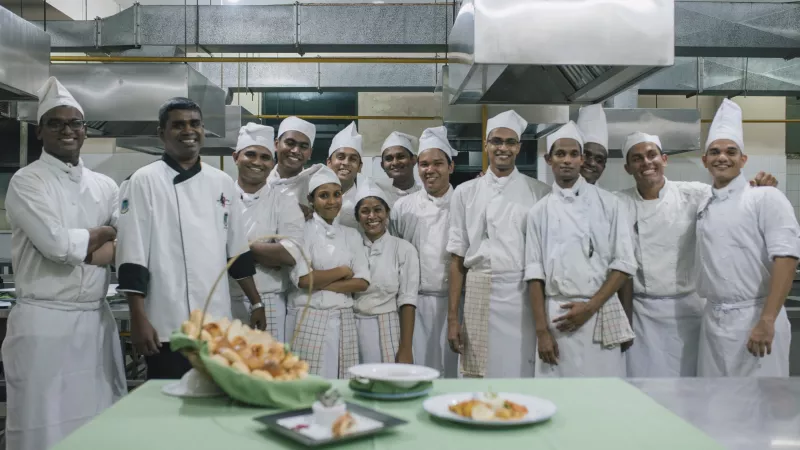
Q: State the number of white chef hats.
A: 13